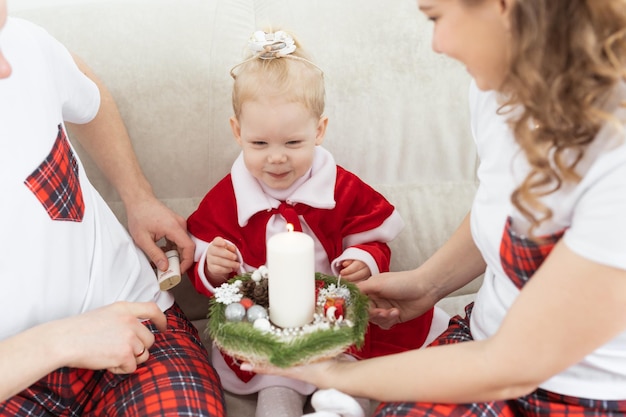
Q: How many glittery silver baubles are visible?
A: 2